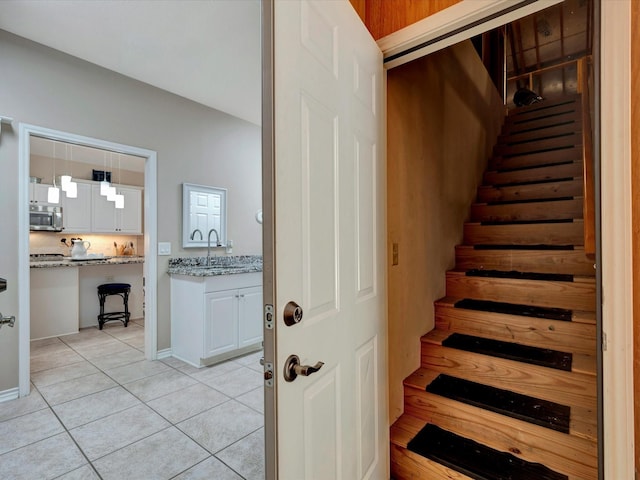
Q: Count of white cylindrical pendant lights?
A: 6